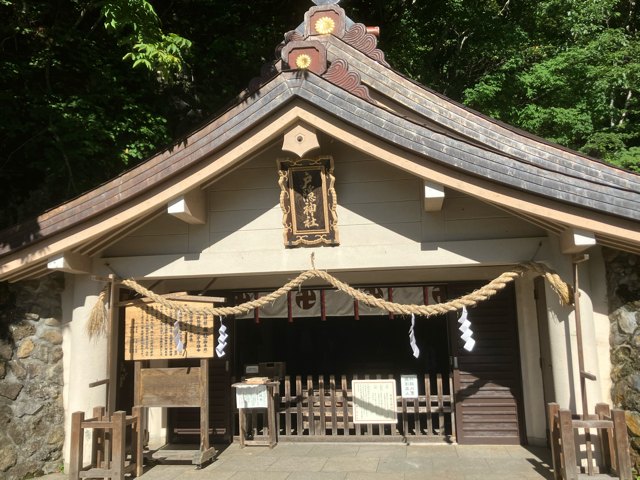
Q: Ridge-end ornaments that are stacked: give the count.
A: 2